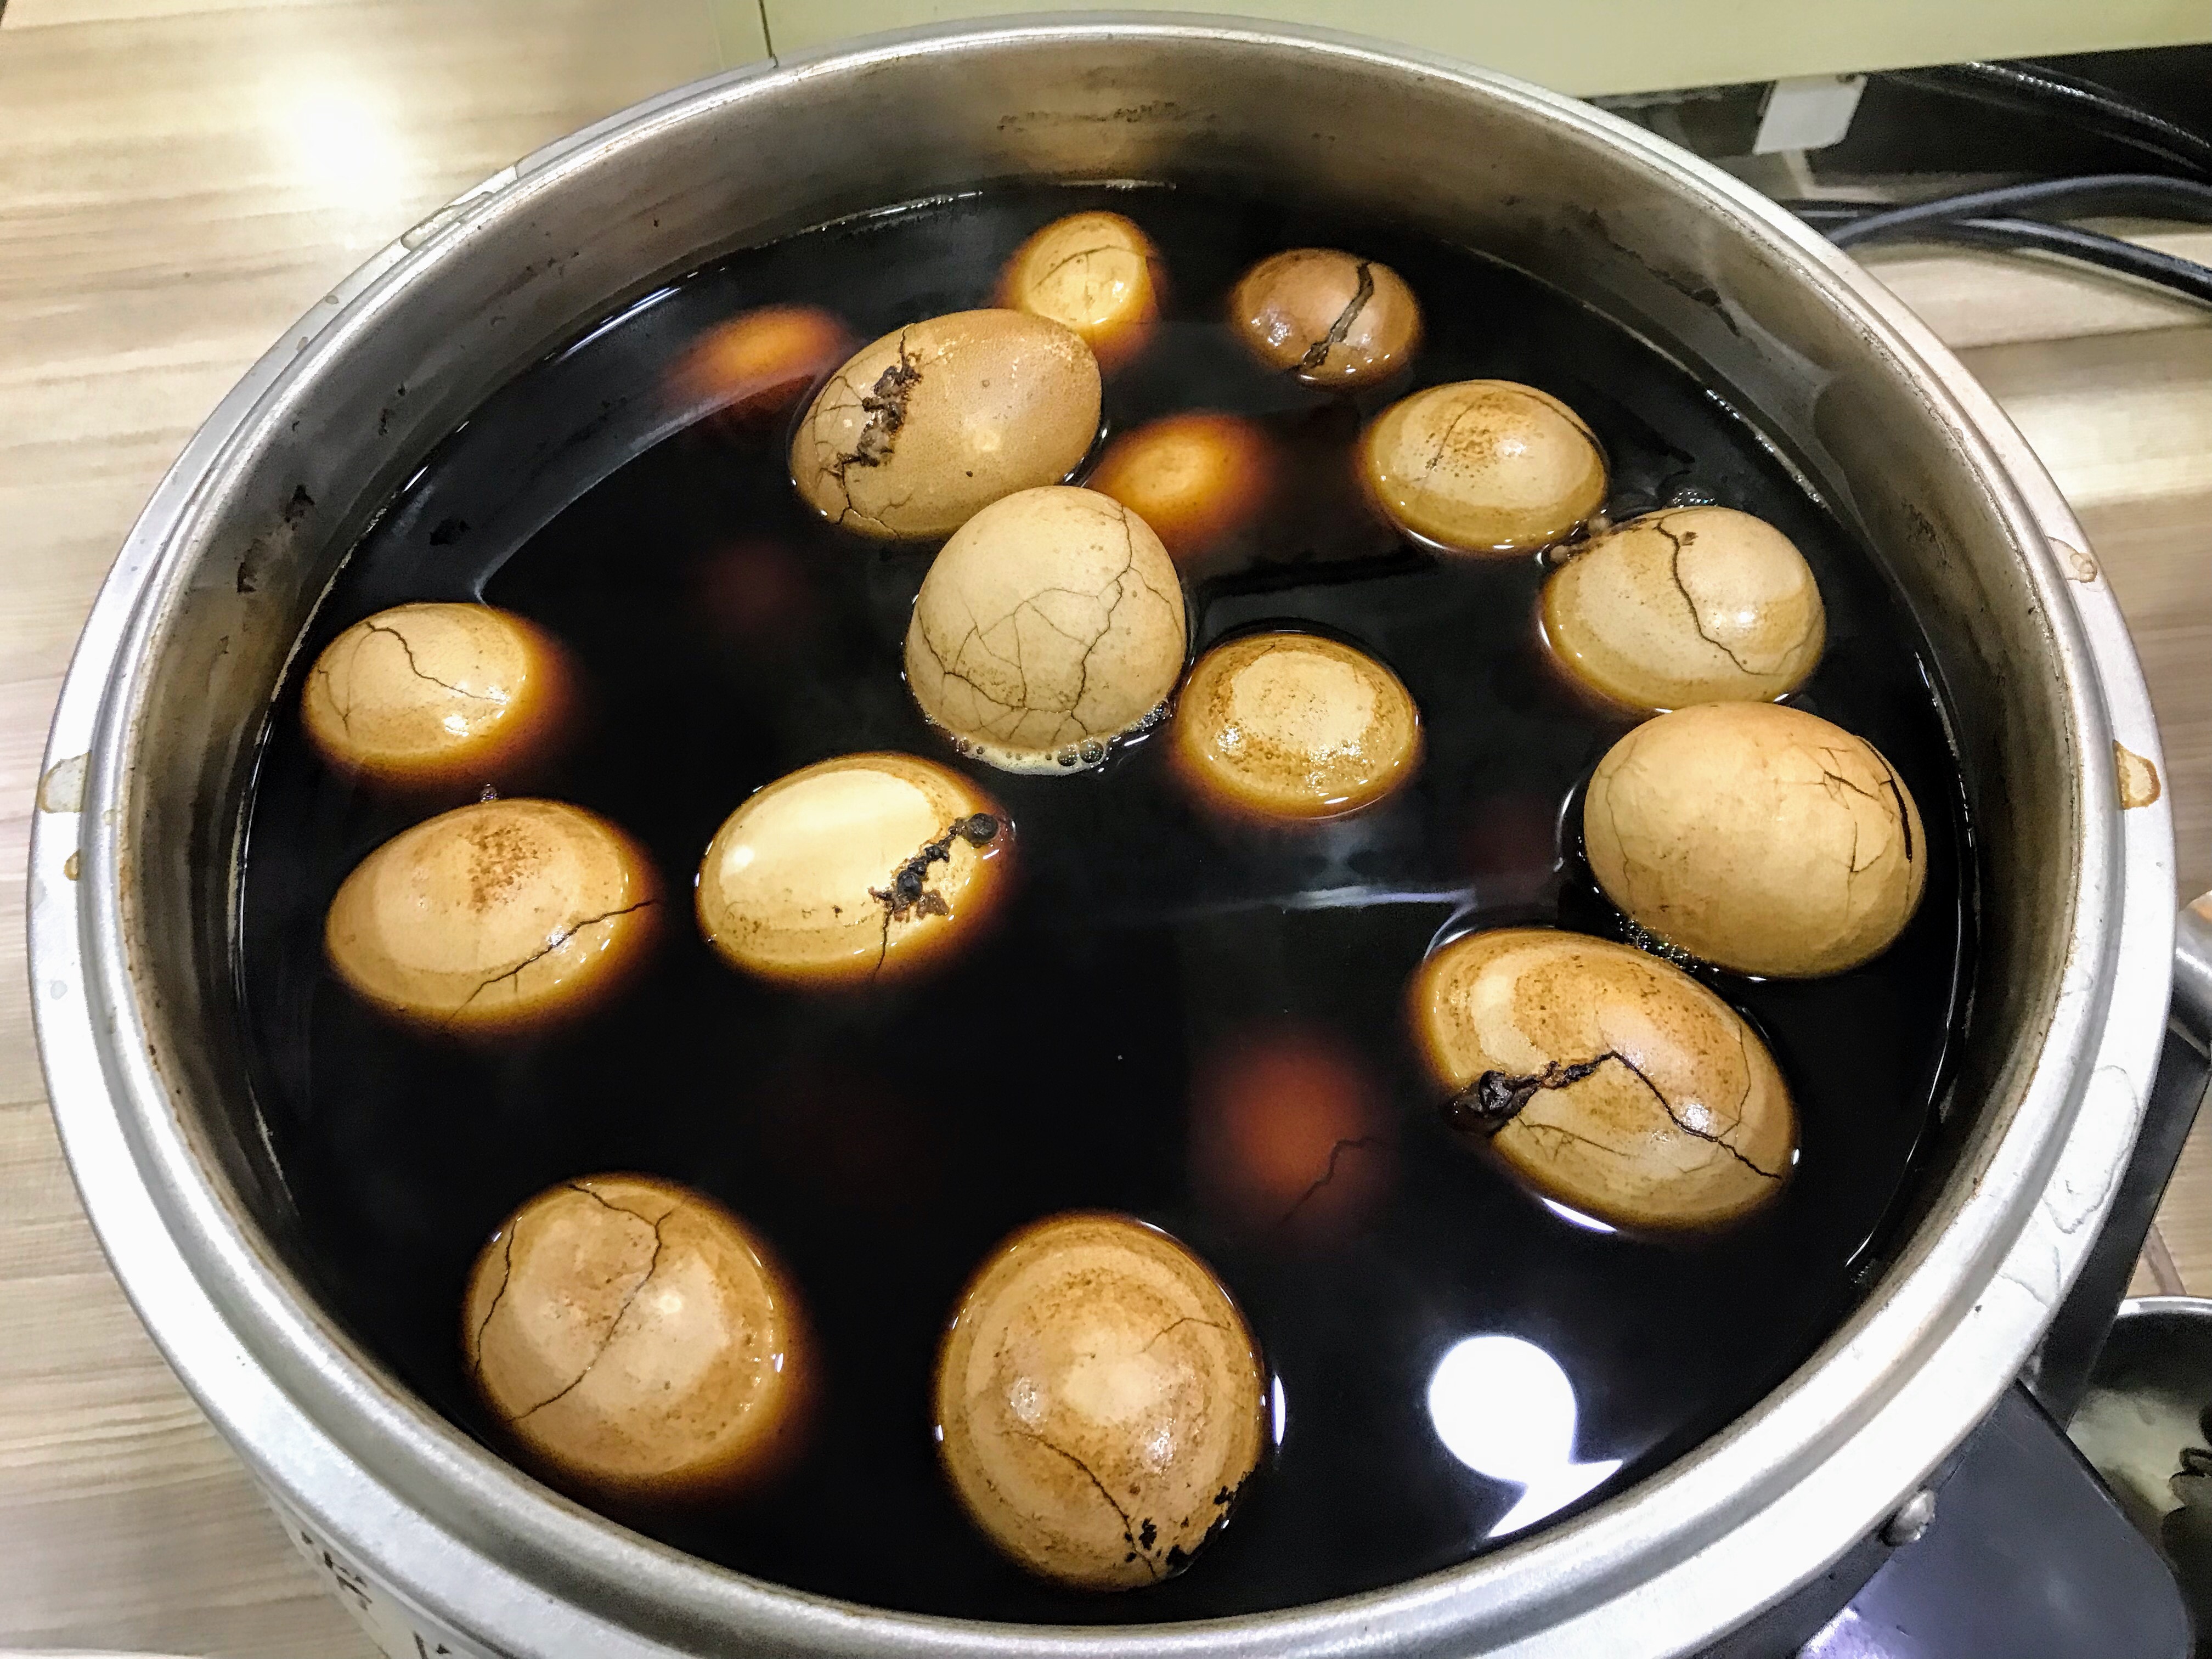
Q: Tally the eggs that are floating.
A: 14